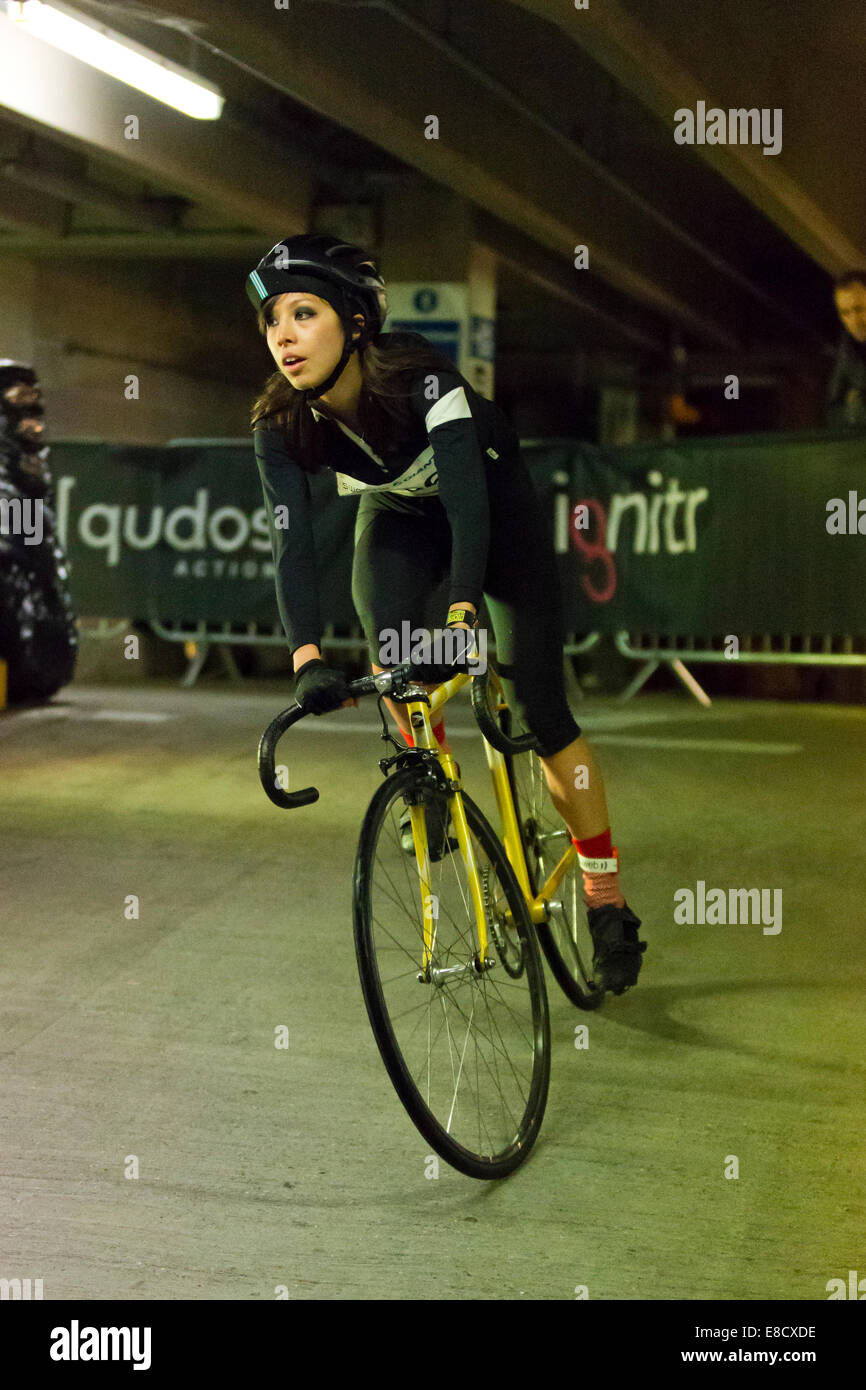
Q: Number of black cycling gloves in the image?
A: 2